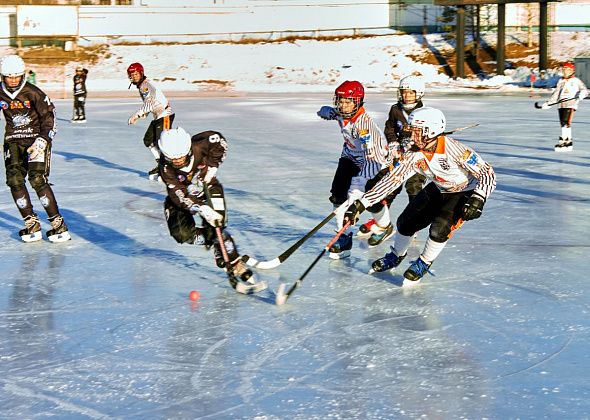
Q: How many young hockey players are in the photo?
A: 8